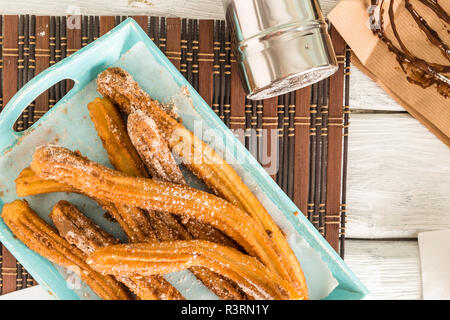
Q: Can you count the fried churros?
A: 8